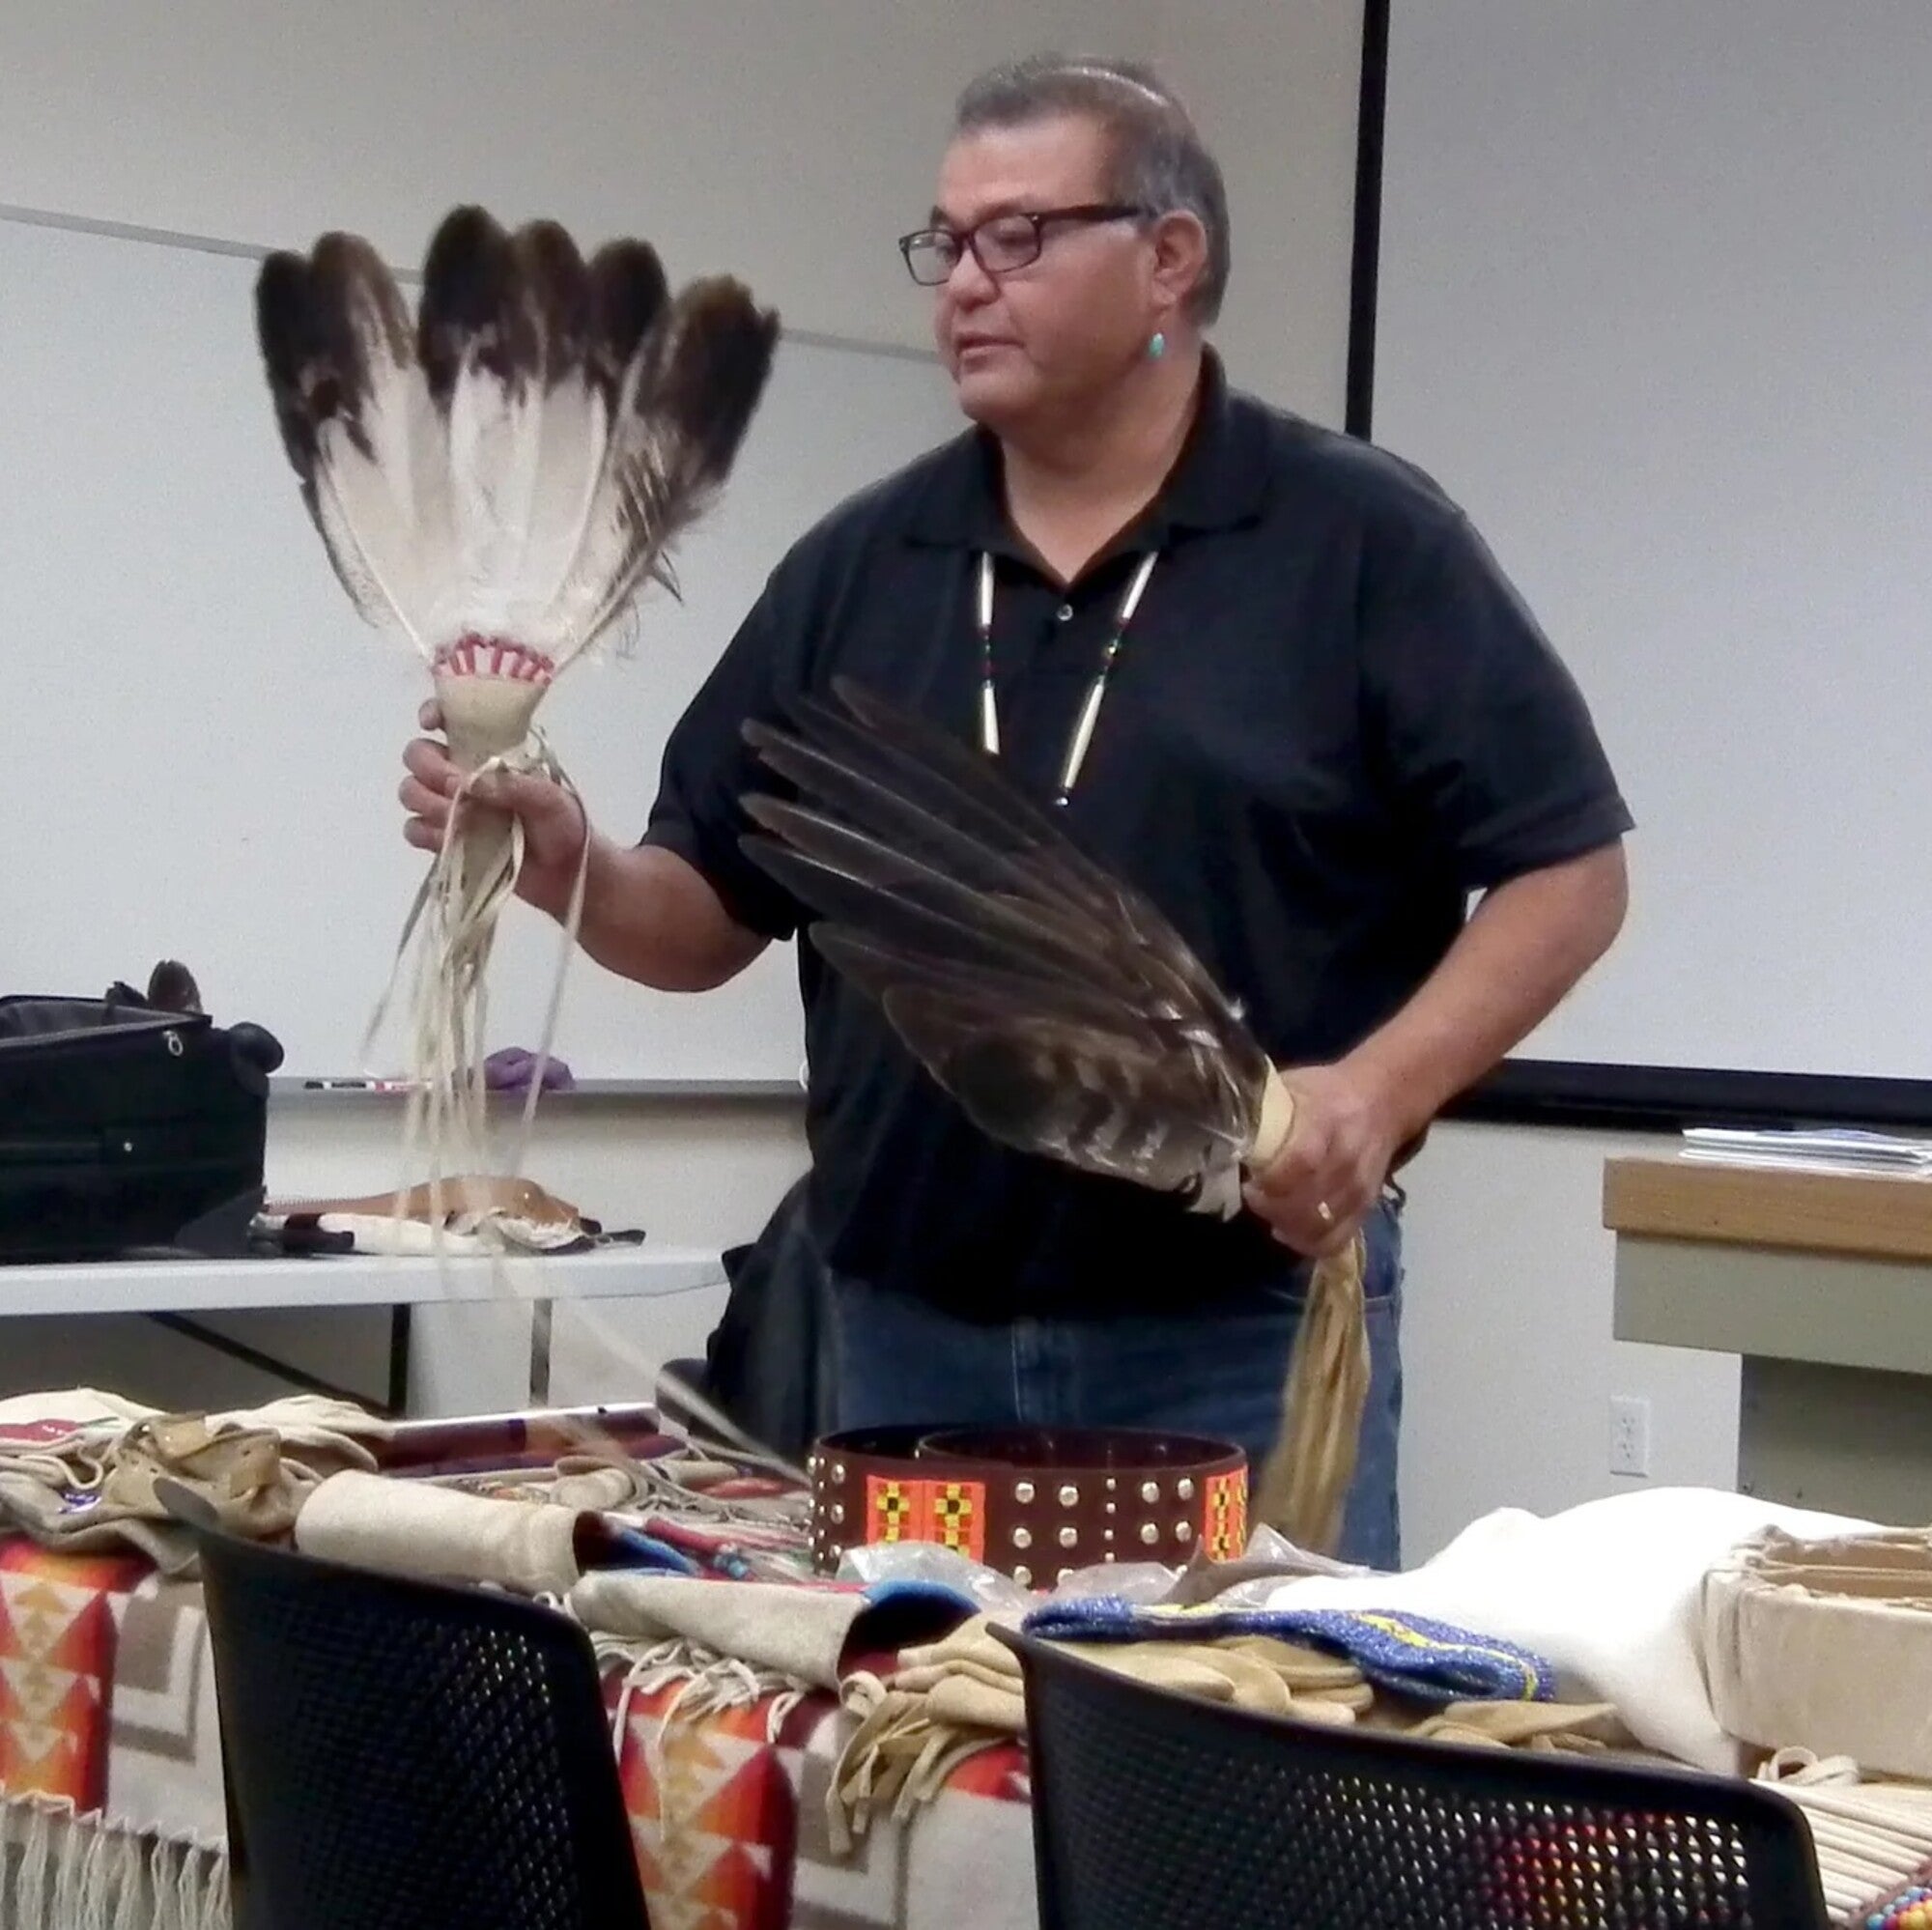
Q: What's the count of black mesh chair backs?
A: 2